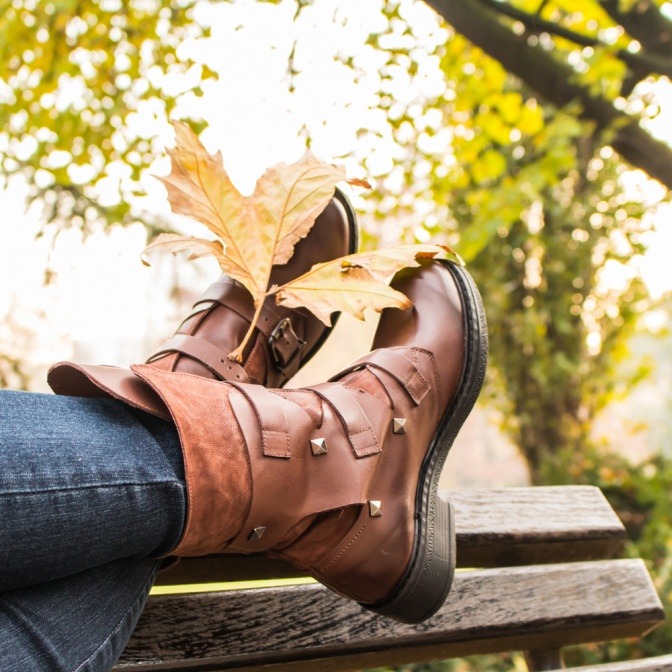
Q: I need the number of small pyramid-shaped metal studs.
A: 4